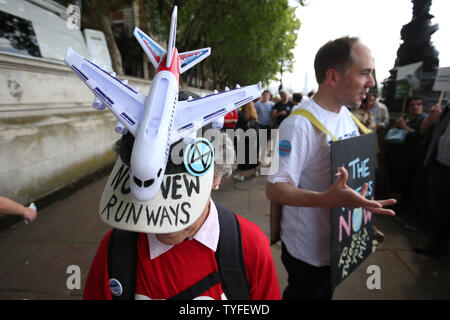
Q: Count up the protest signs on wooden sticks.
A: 2